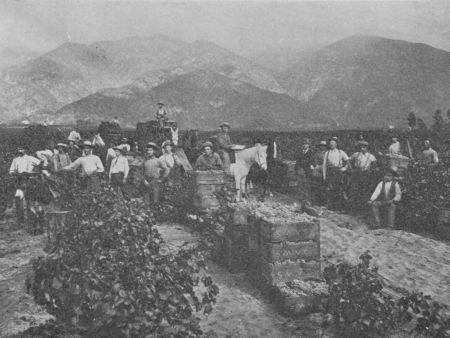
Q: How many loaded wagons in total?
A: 2